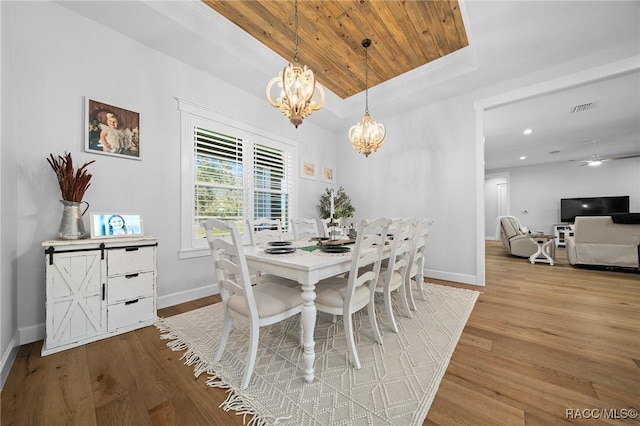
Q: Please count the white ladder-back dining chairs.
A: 8